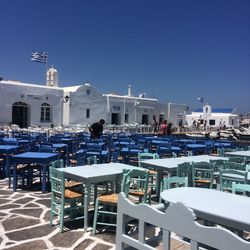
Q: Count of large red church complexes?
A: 0